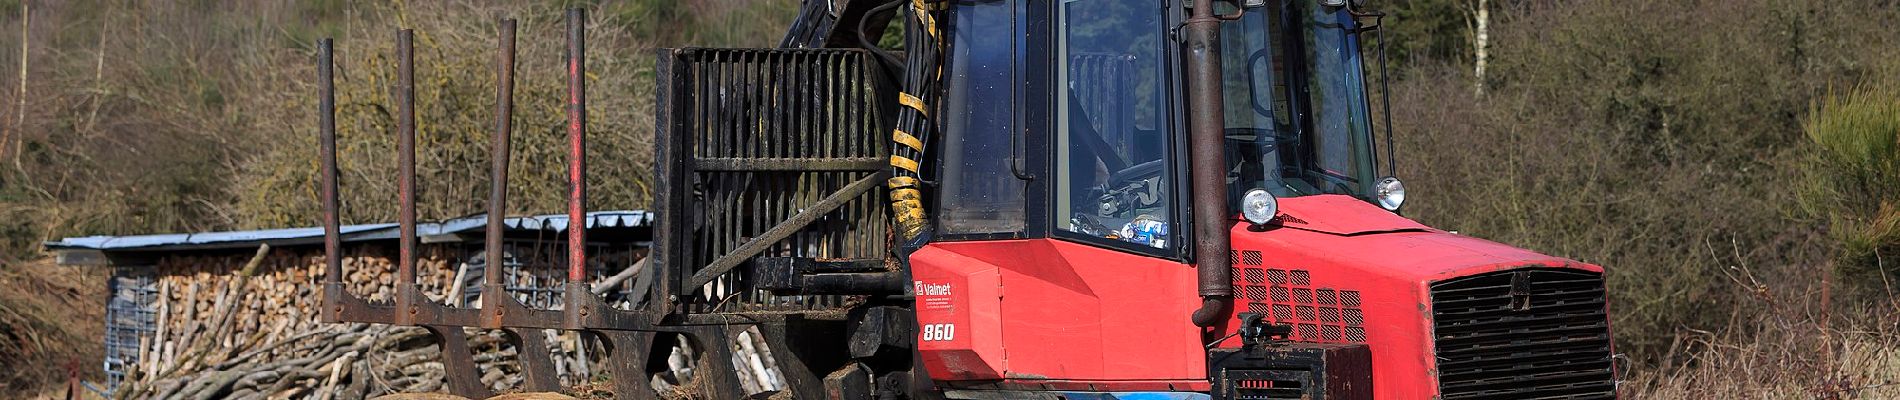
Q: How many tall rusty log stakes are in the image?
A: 4